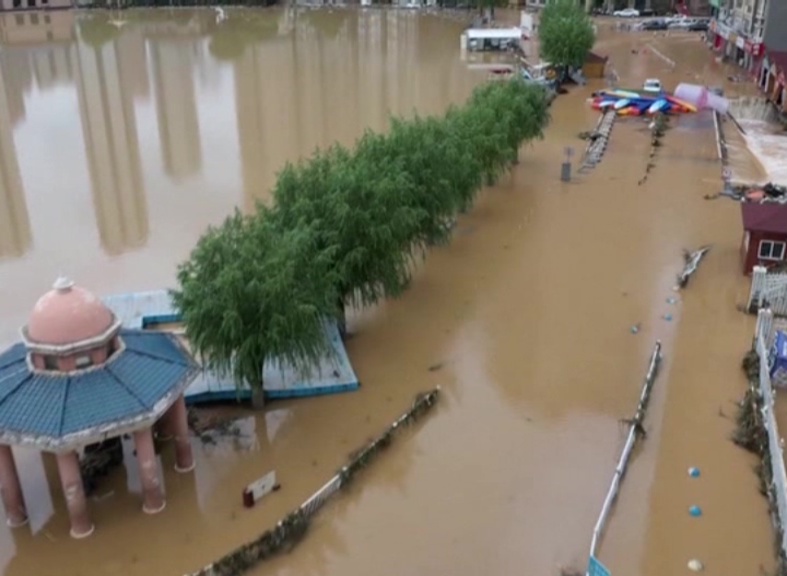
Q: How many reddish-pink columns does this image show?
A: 4